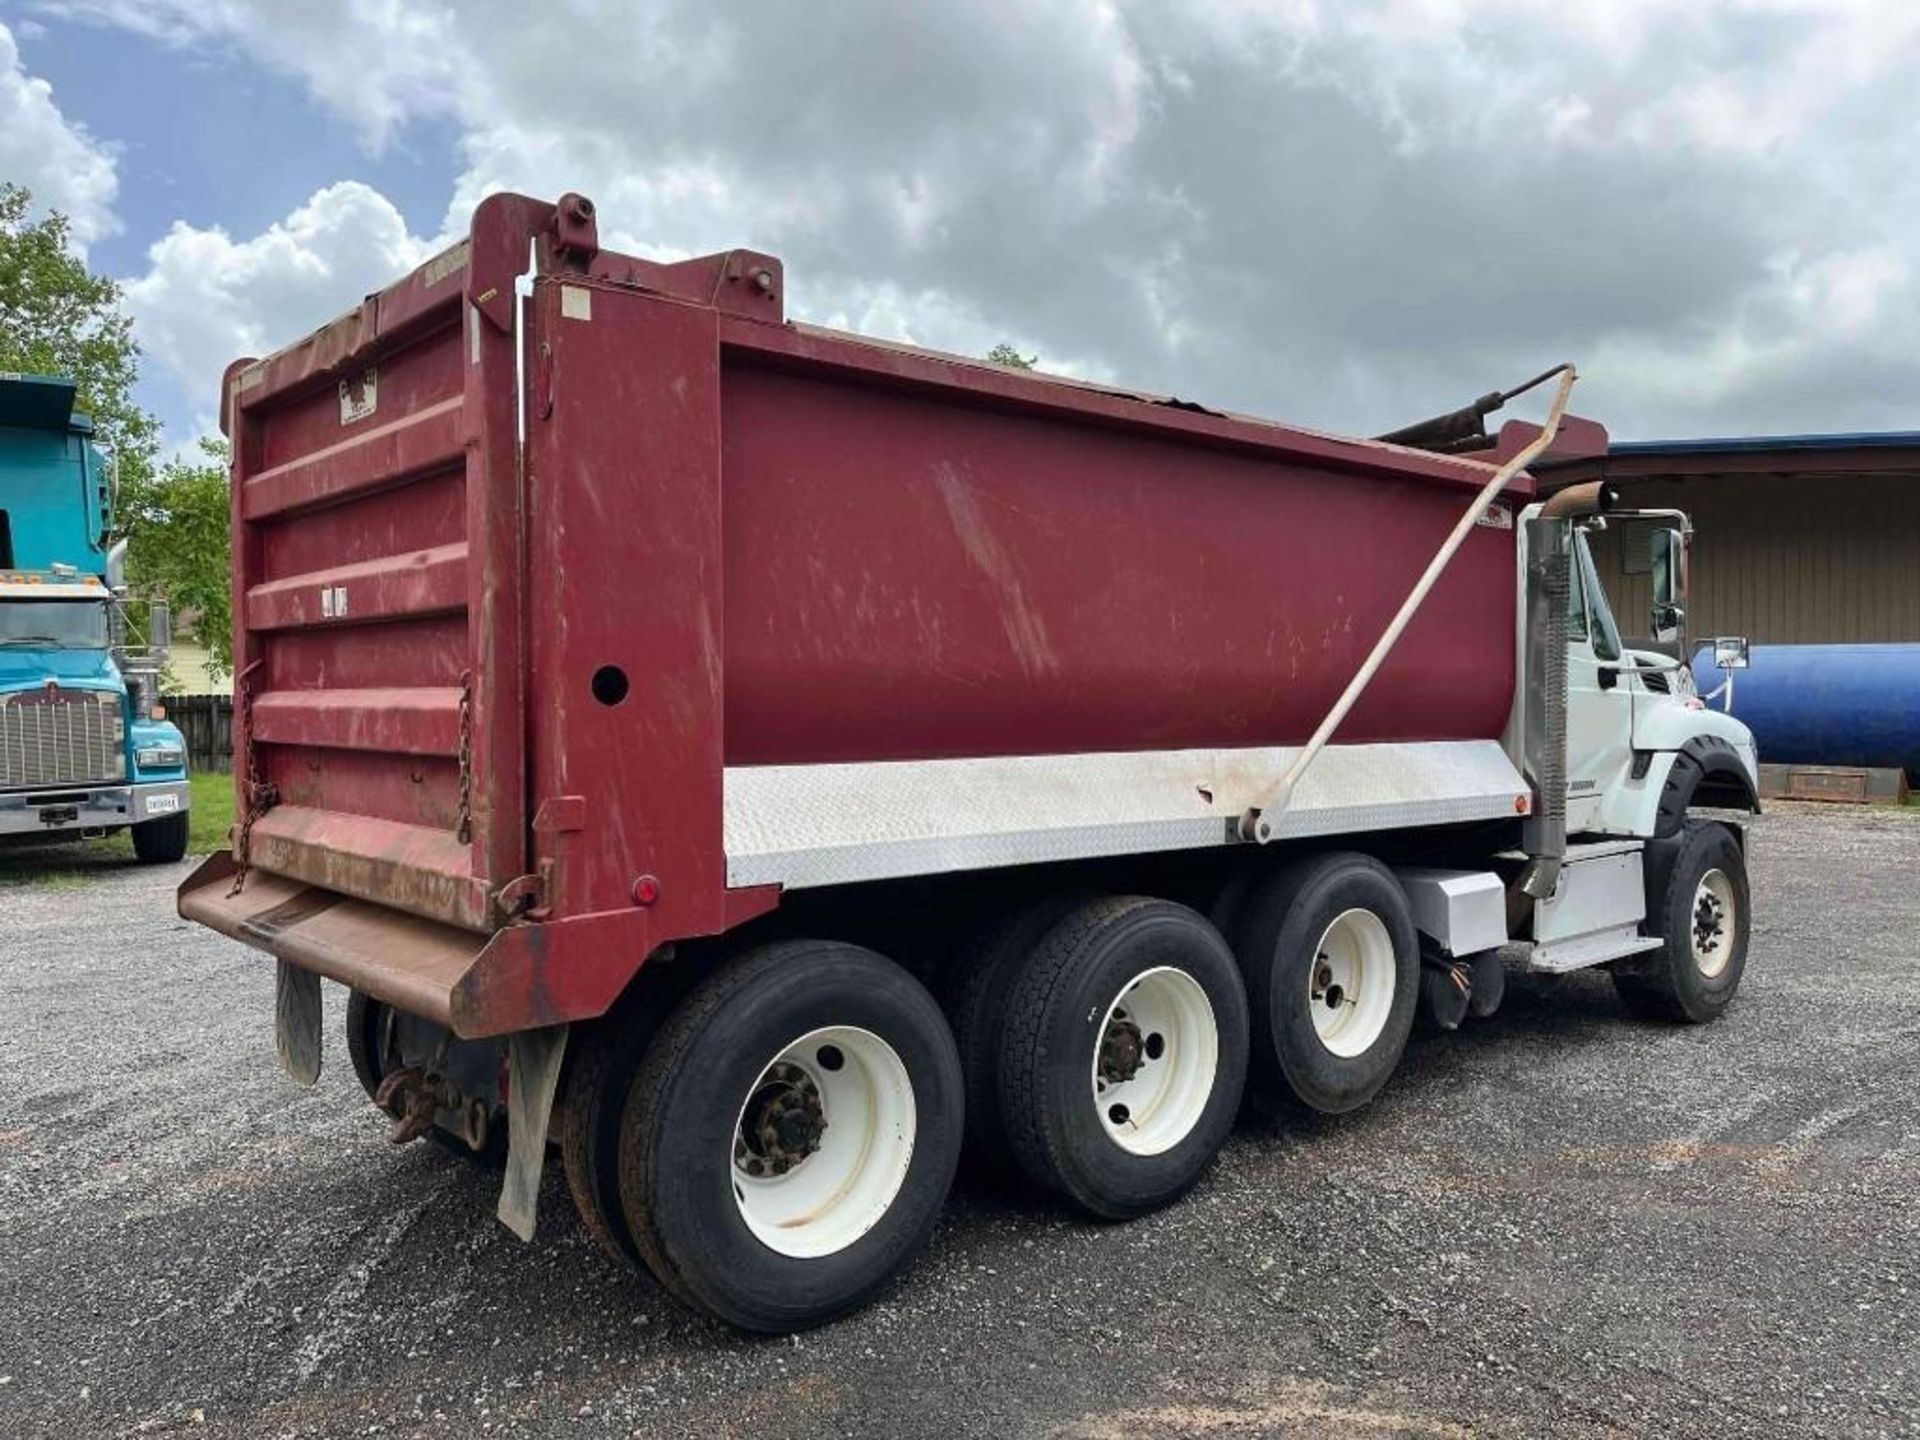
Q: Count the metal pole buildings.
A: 1